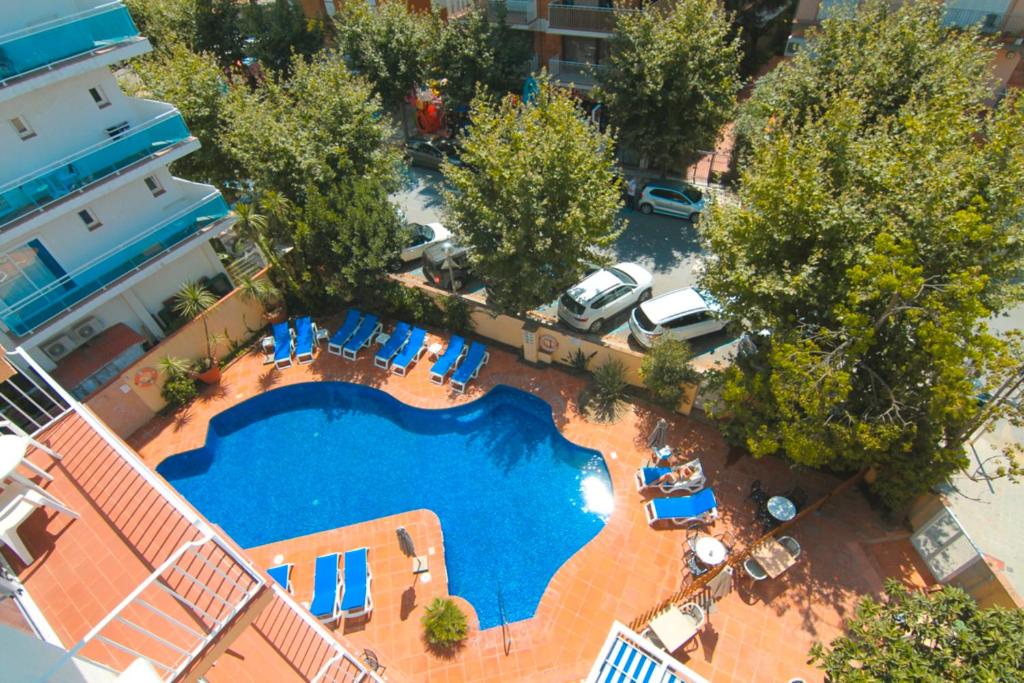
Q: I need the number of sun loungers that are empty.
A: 12